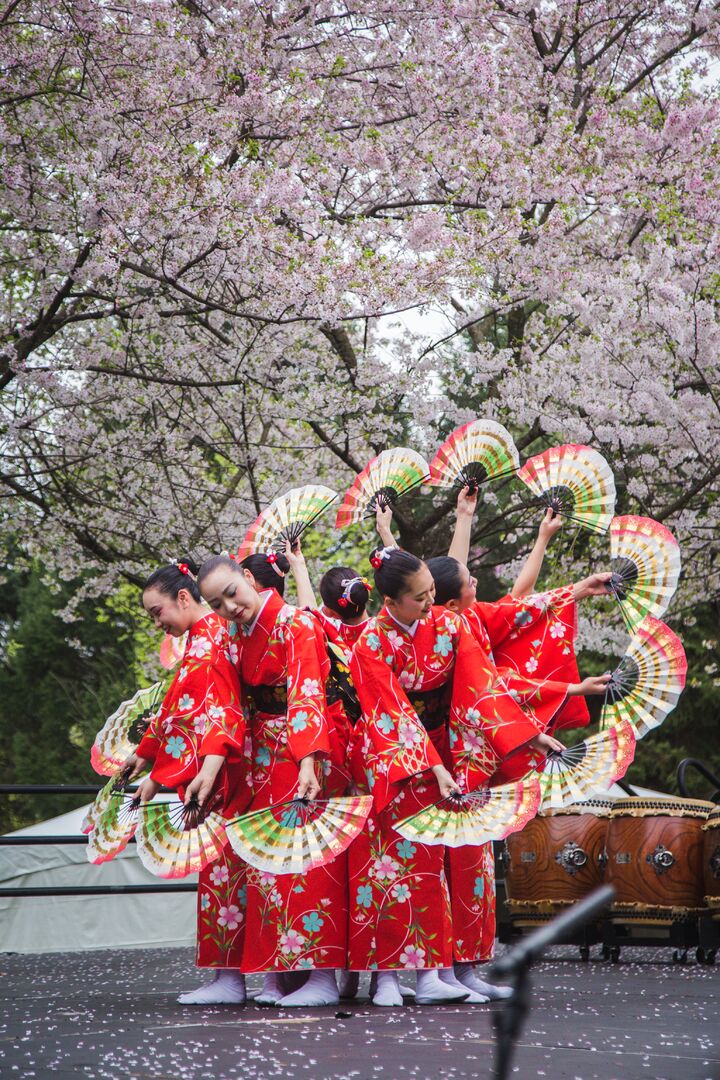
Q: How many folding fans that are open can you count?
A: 14